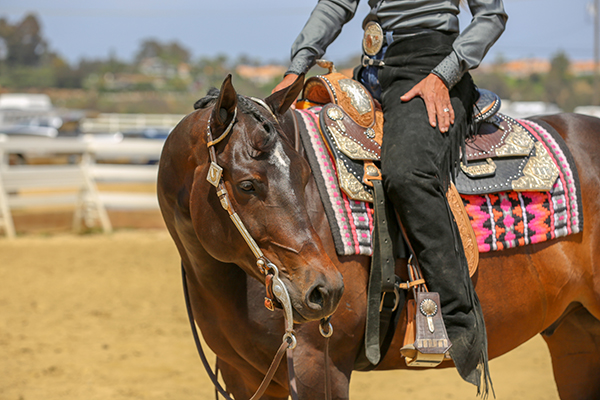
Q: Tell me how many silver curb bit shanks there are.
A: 1